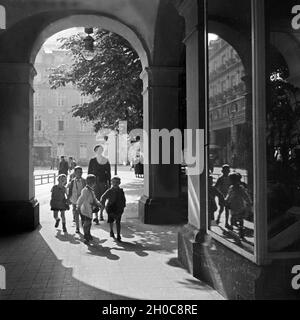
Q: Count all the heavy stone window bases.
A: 1